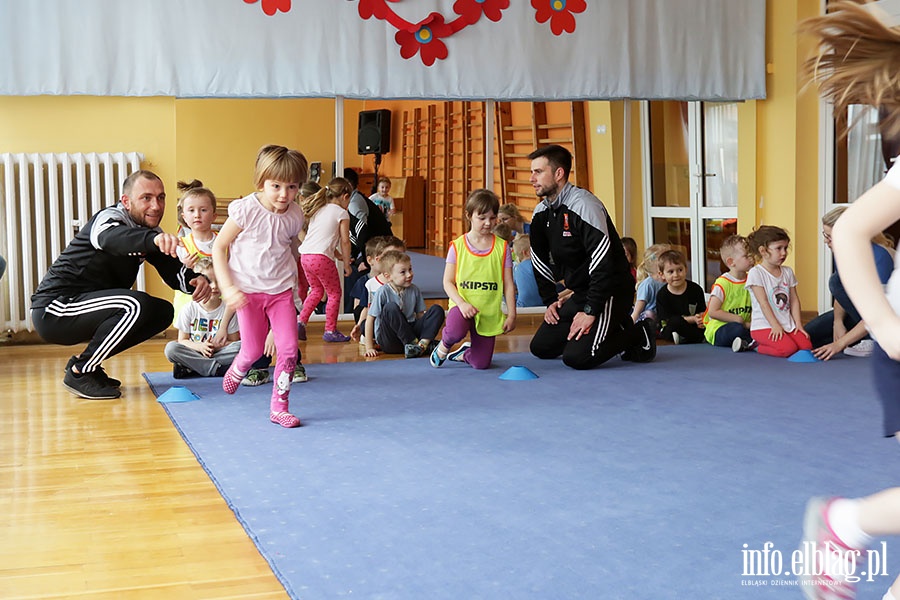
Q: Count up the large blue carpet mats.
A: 1